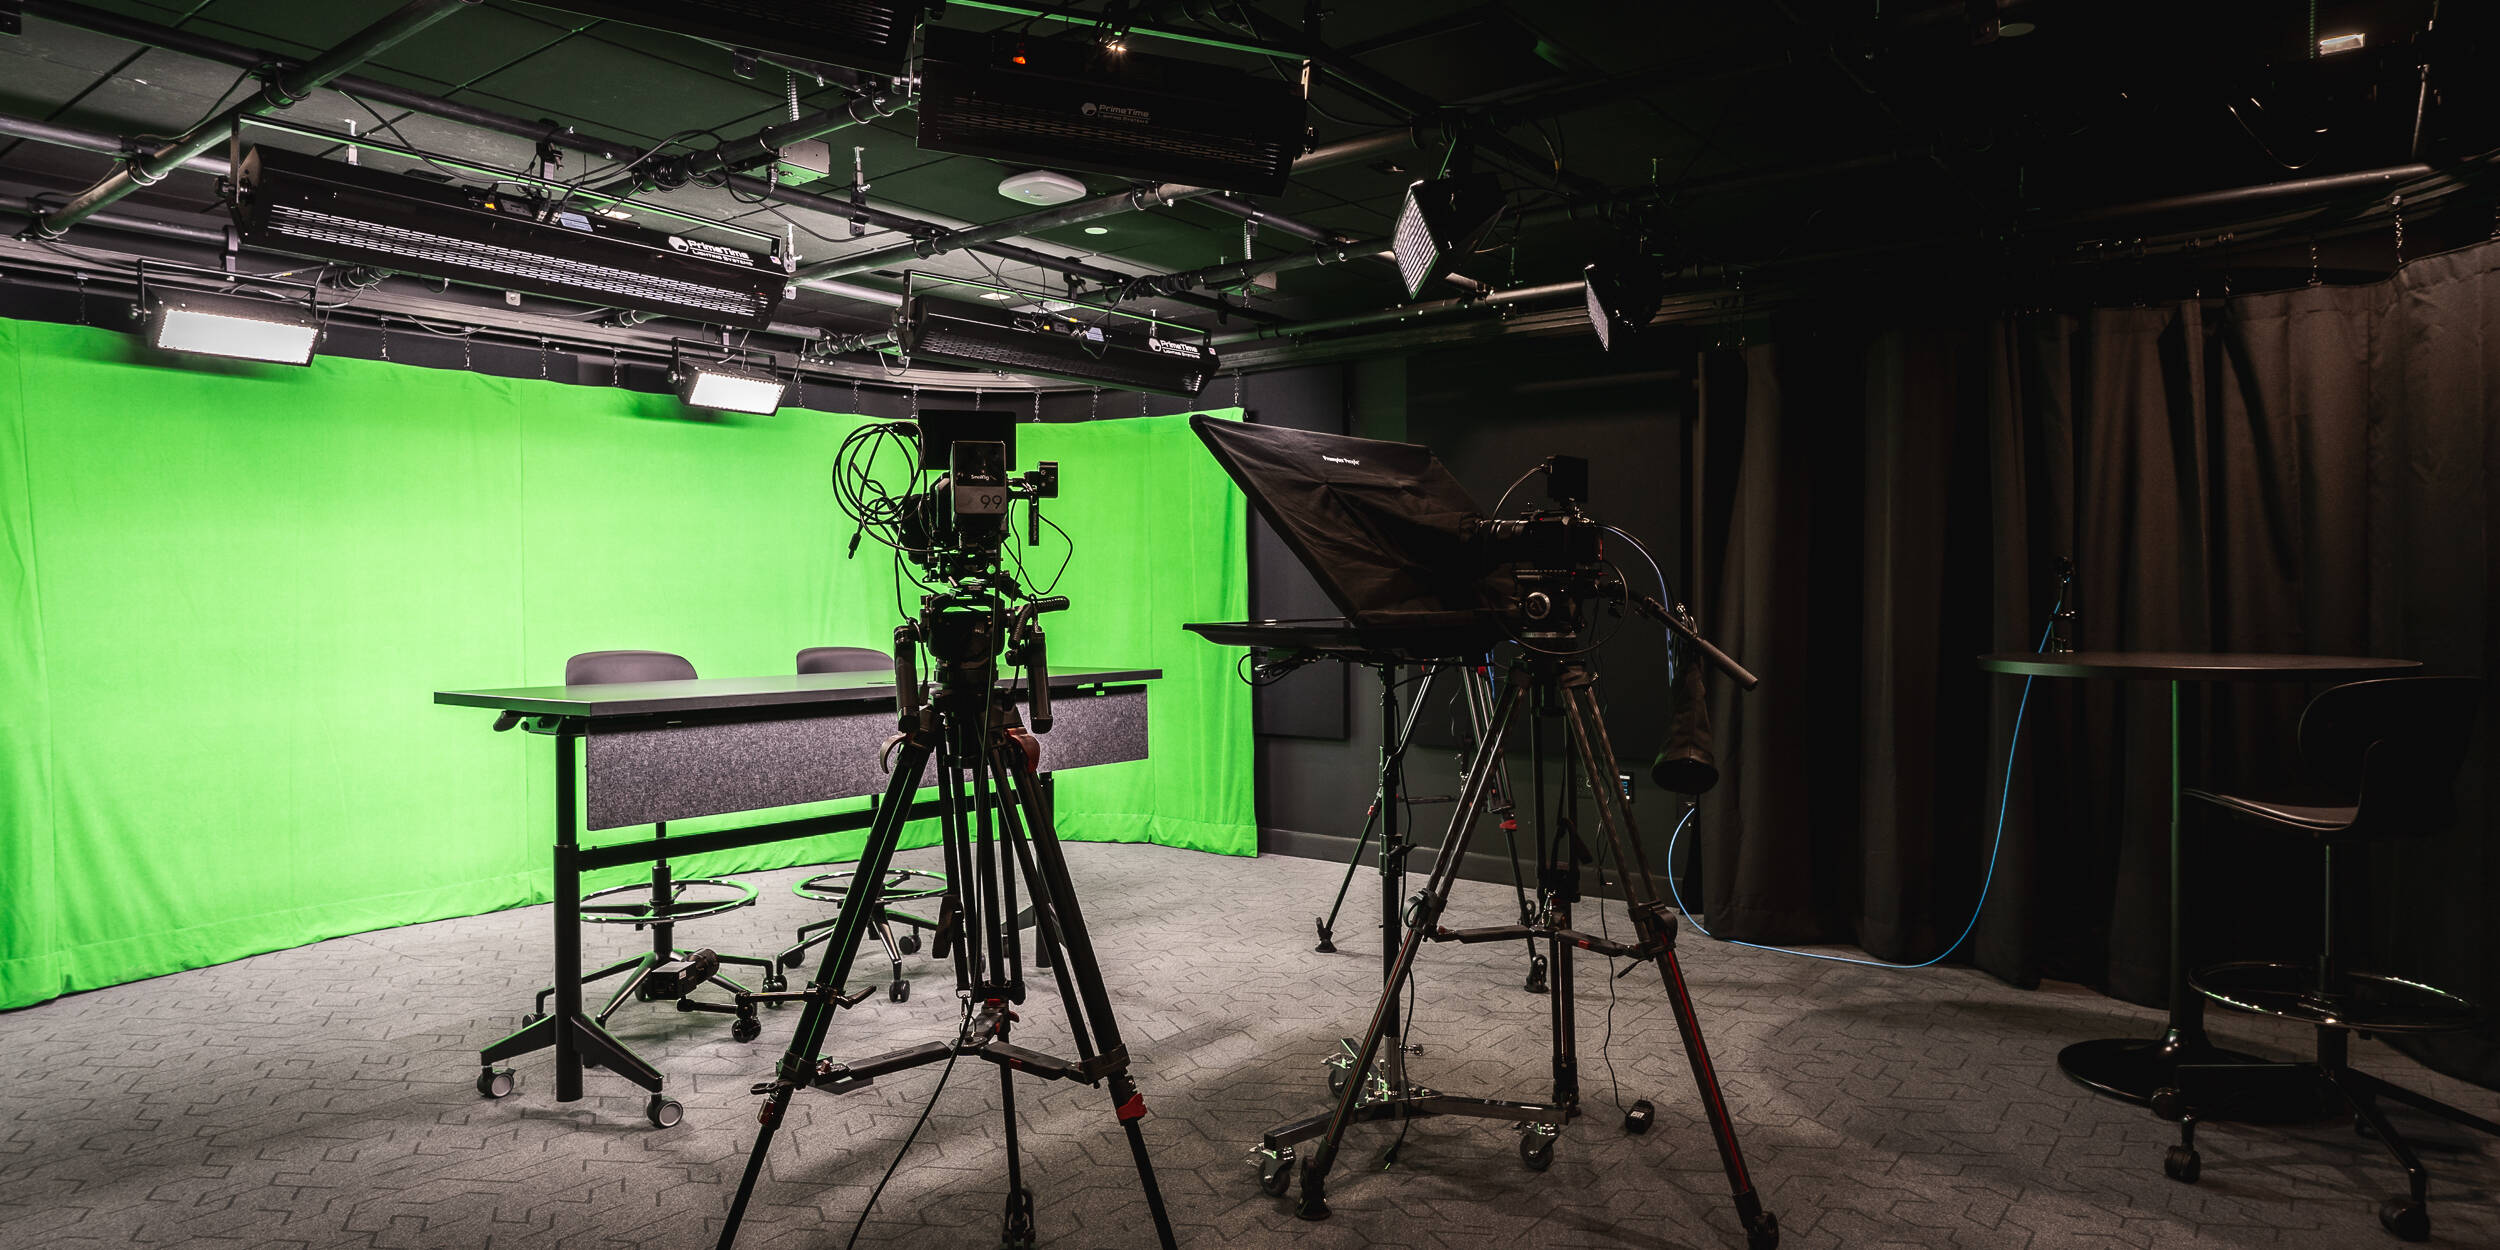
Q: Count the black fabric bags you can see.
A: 1